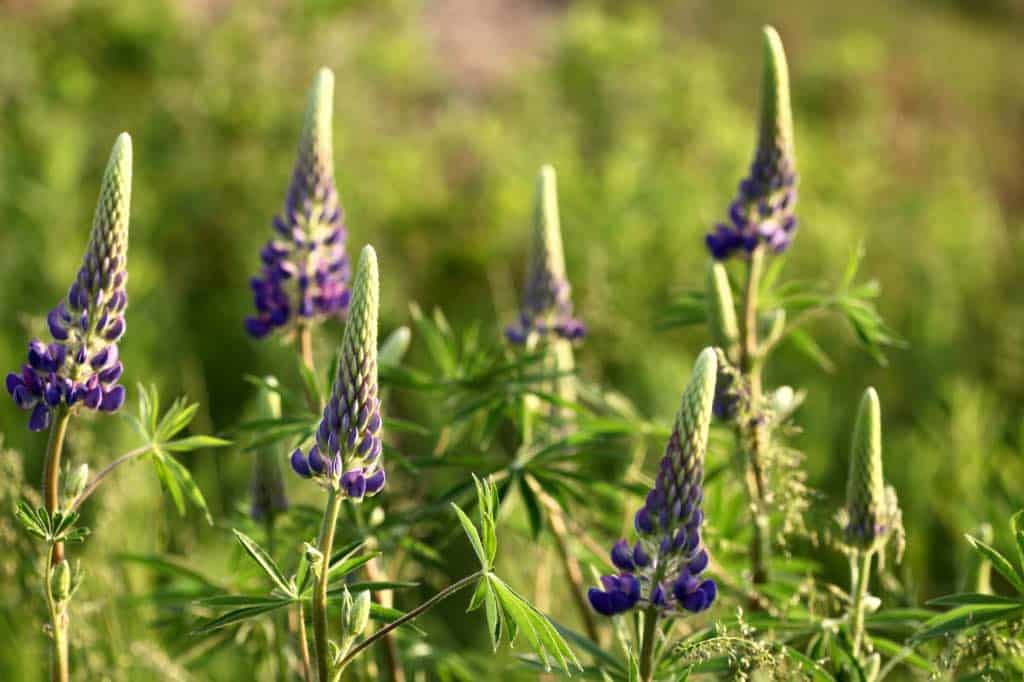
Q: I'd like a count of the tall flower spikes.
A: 7